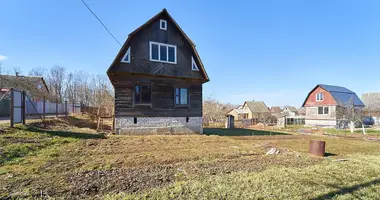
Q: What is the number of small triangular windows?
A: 2